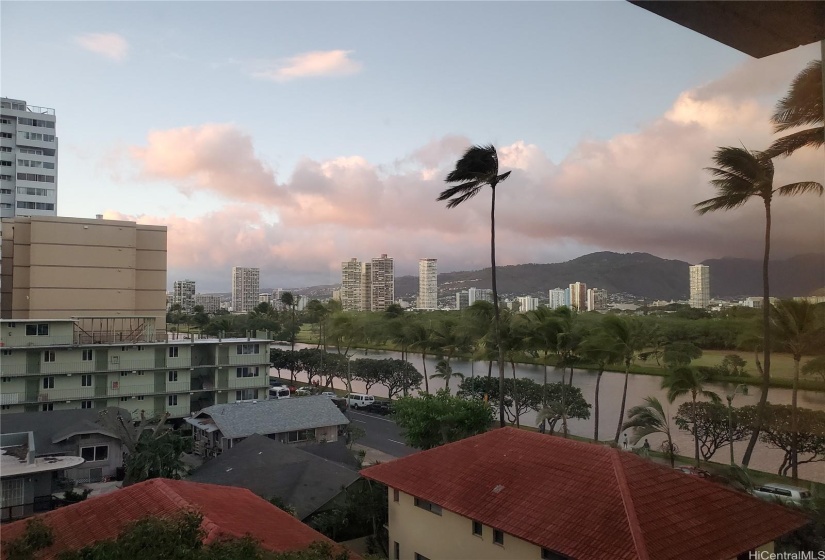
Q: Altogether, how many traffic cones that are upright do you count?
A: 0